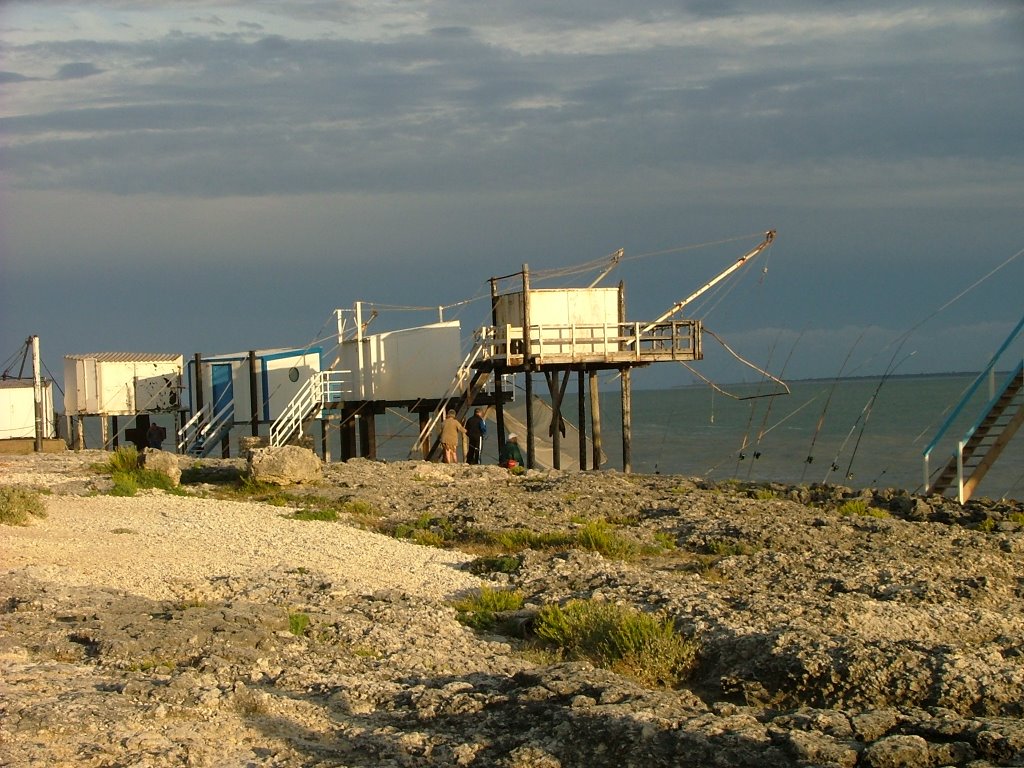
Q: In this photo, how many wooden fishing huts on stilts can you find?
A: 5